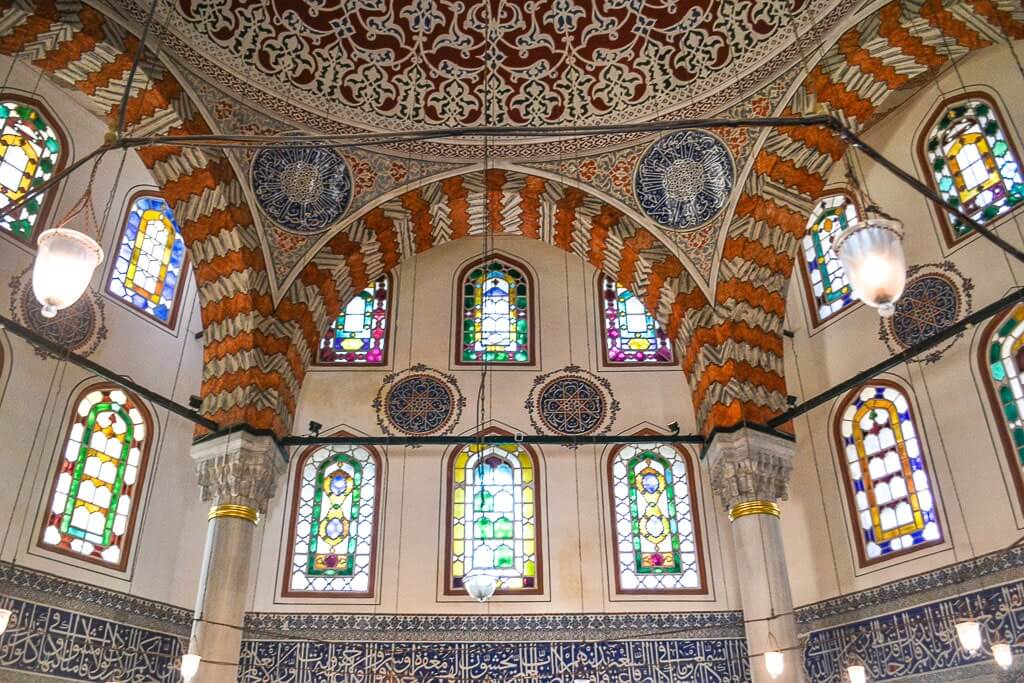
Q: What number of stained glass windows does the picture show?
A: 13